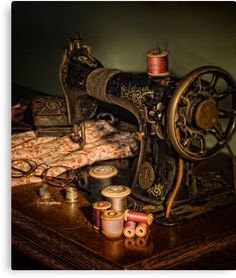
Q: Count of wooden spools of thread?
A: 8